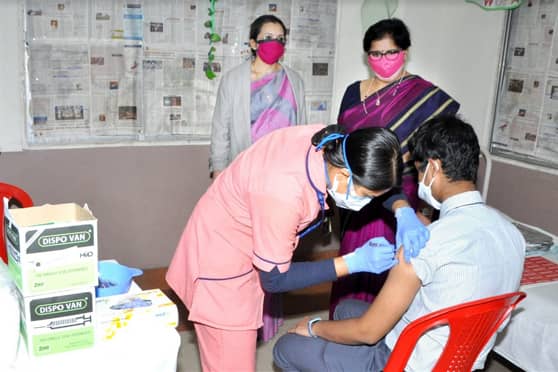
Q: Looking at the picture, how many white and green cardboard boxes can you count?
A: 2